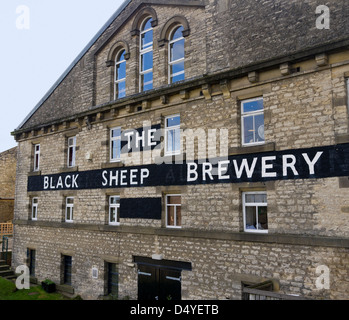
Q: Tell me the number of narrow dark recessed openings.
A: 3